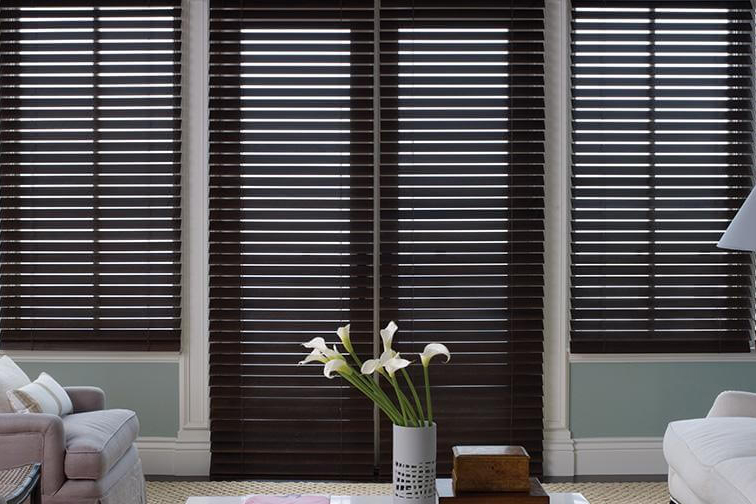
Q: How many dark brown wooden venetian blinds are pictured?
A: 4